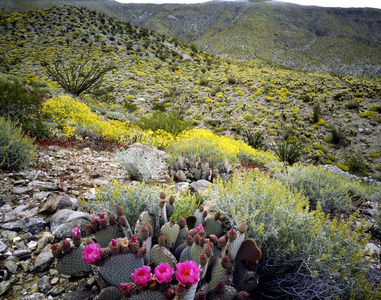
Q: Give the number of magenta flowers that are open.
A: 4